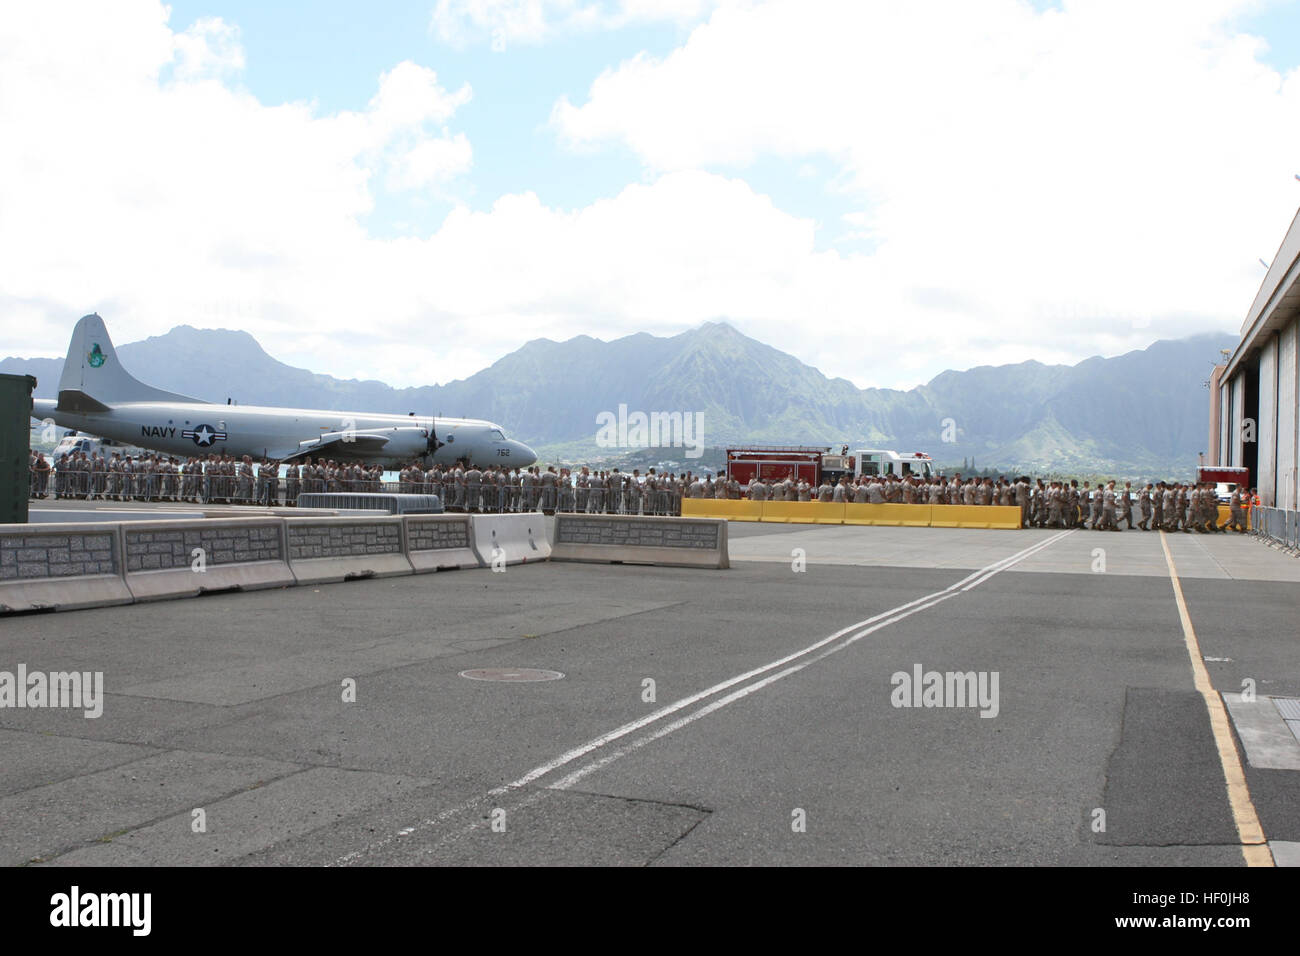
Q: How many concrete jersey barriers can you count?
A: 6